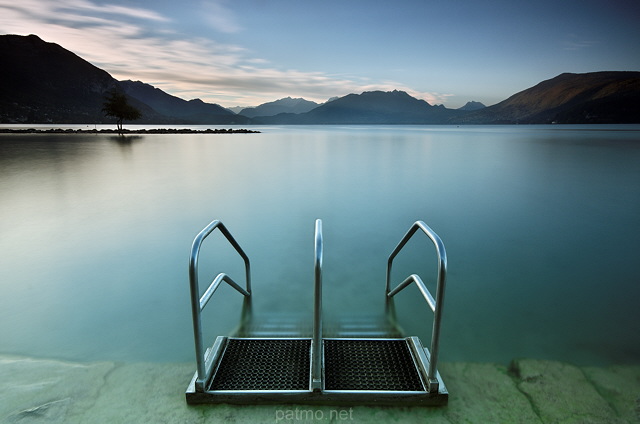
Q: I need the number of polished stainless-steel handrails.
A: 3